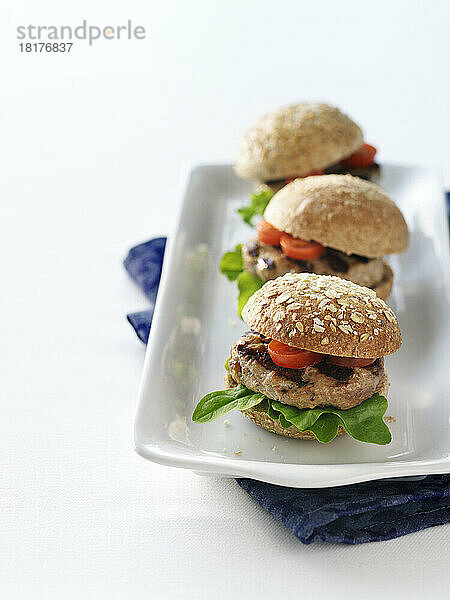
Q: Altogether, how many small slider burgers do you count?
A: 3